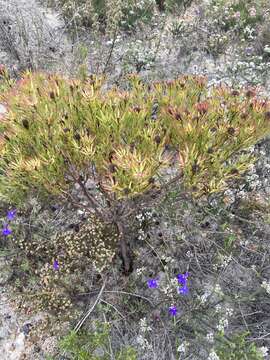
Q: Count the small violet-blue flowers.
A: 7